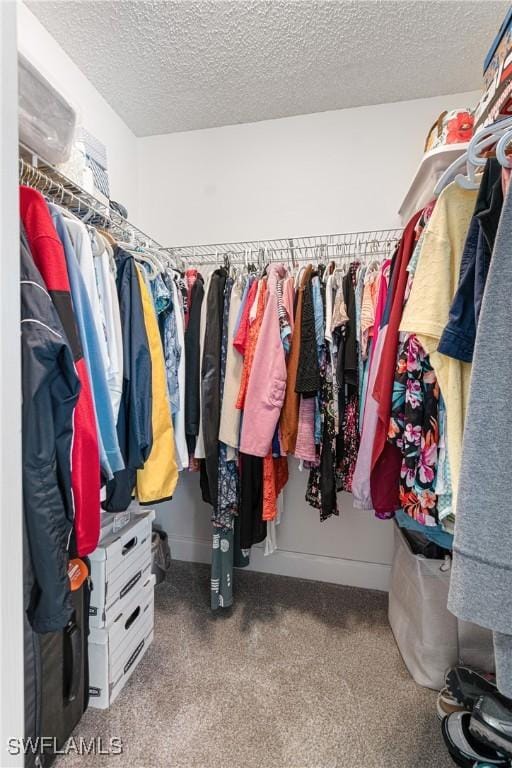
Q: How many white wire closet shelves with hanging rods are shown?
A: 2